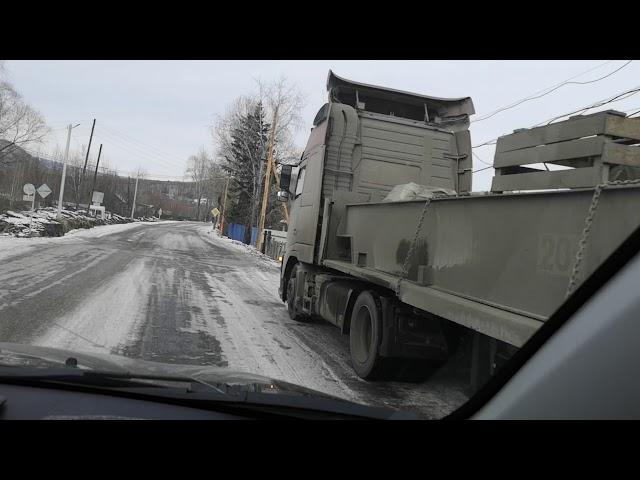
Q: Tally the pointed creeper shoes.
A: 0